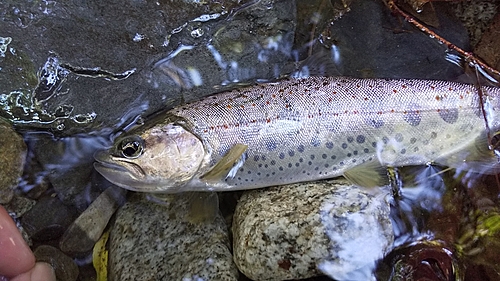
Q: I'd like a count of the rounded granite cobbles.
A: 2